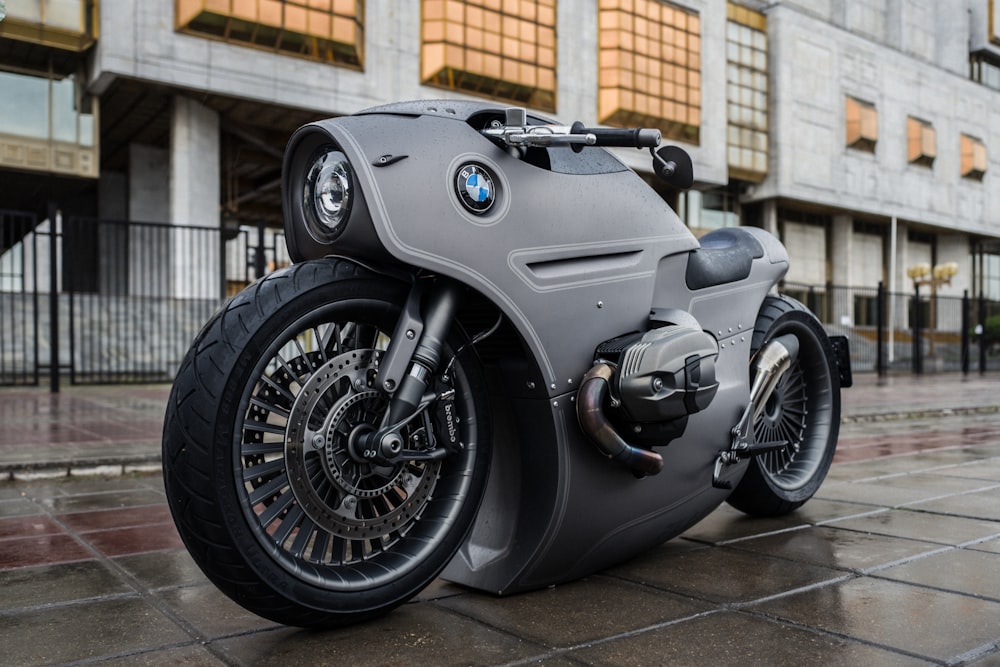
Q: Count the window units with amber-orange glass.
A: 6